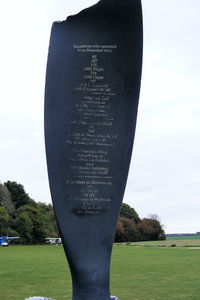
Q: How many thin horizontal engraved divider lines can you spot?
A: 3